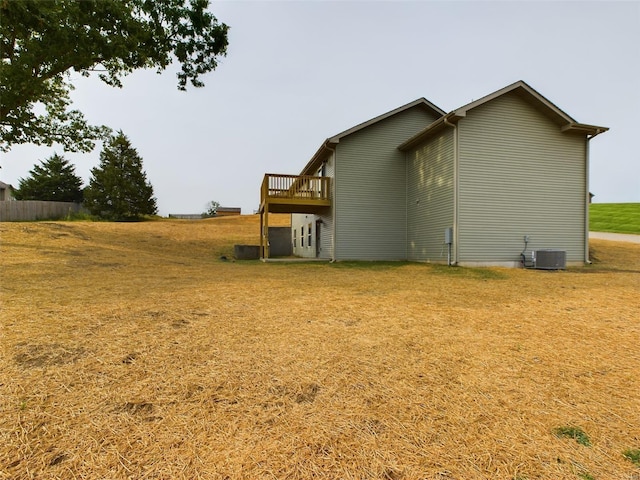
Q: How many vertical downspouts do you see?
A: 3